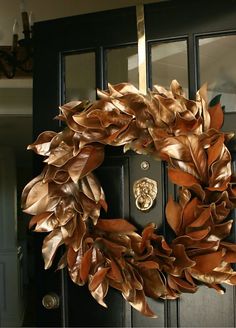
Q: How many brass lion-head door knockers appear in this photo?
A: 1